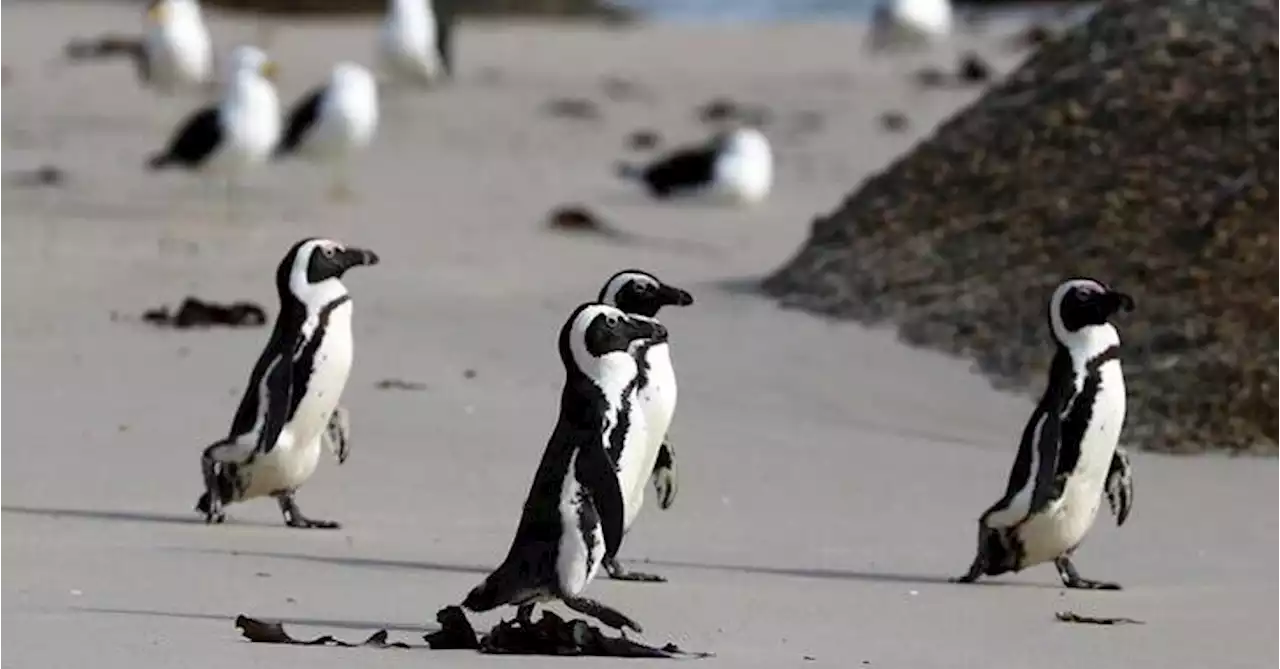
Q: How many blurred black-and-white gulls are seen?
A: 6